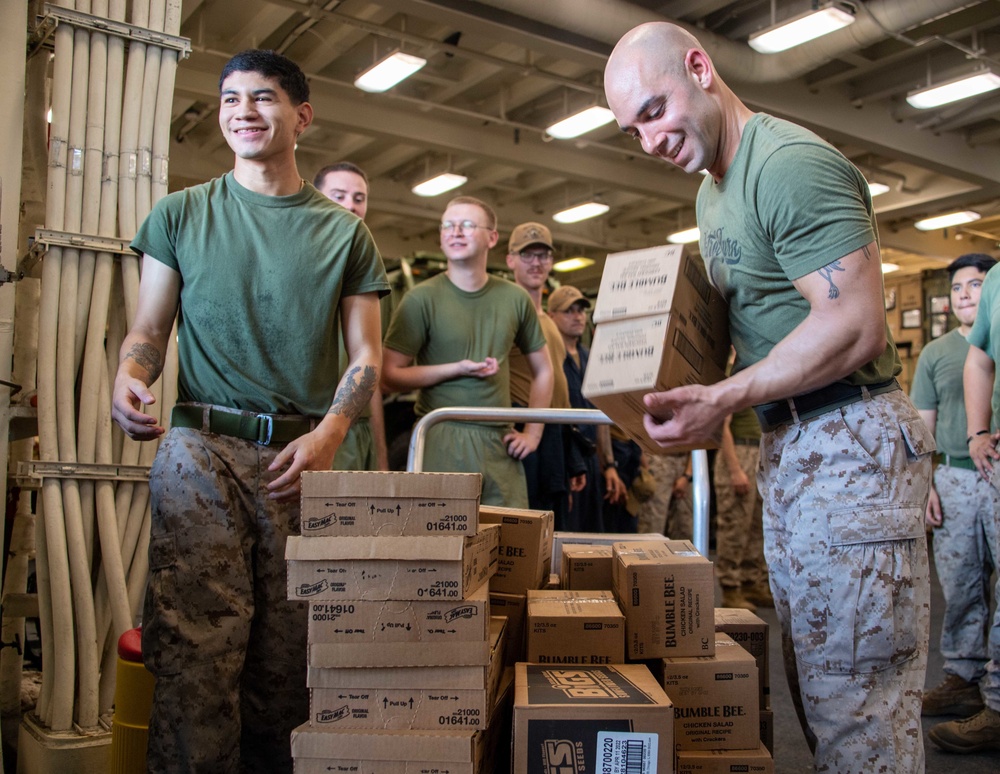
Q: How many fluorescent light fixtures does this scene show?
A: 11